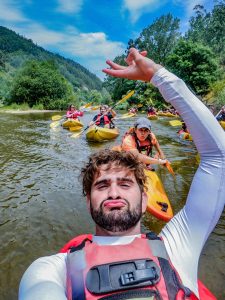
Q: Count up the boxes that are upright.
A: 0